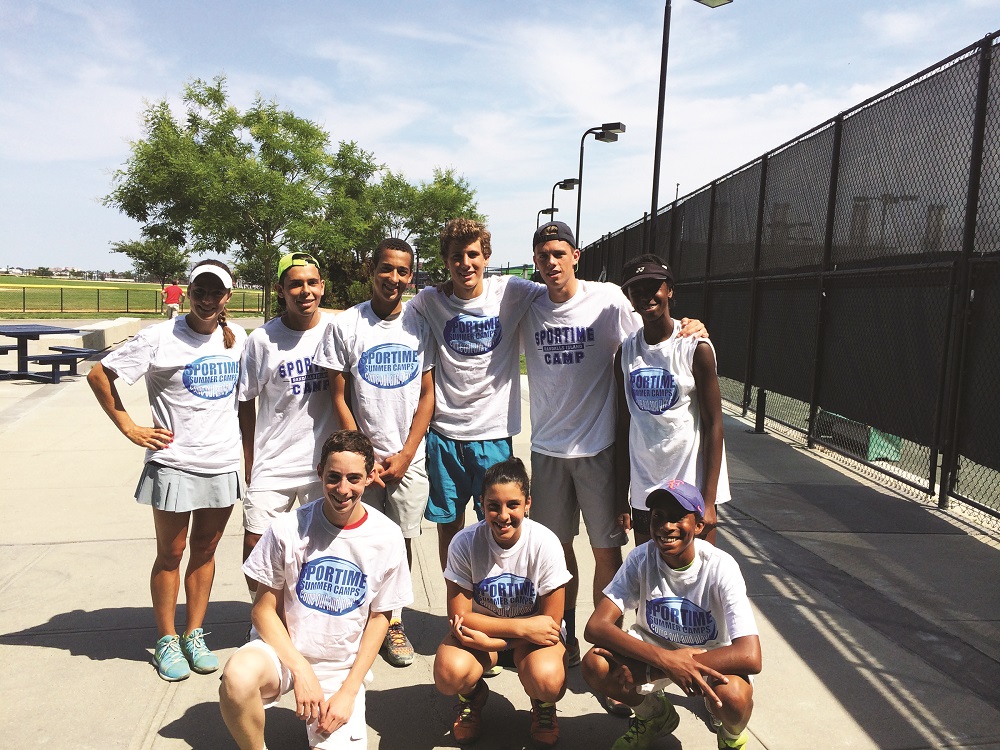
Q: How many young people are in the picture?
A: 9